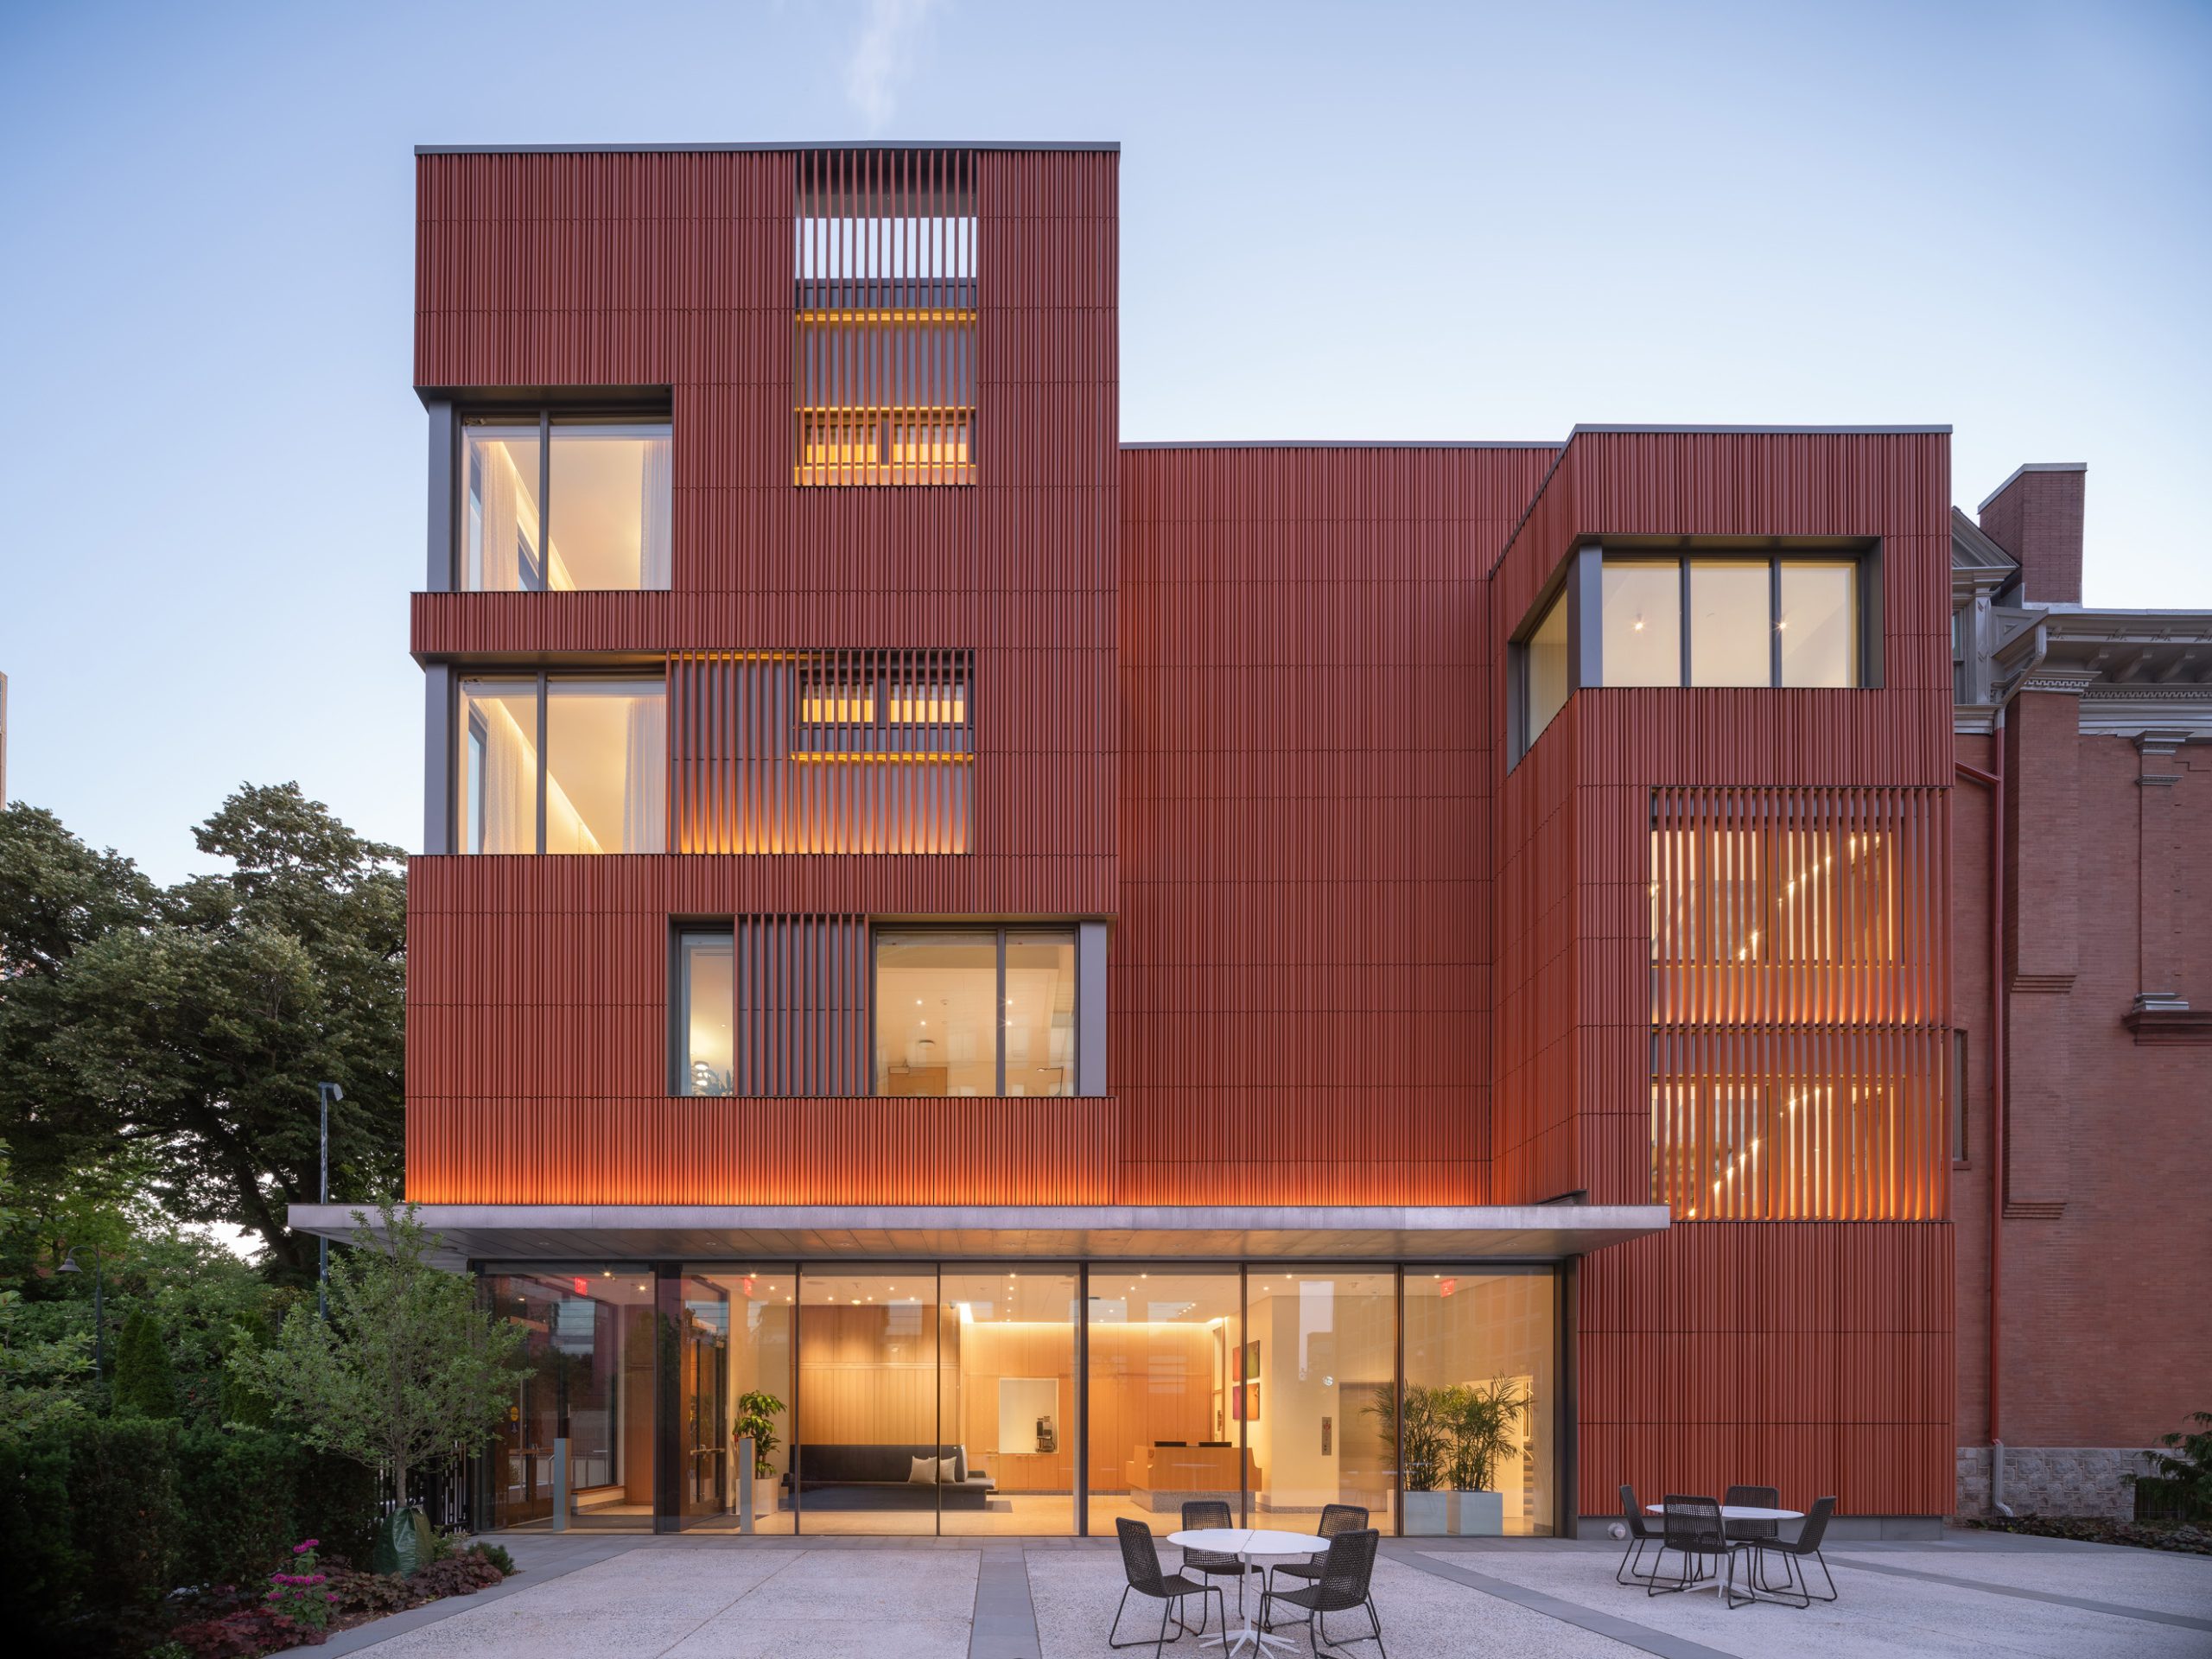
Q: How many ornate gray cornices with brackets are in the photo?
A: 1